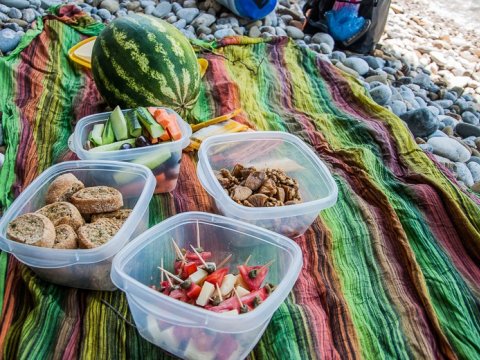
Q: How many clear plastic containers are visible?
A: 4